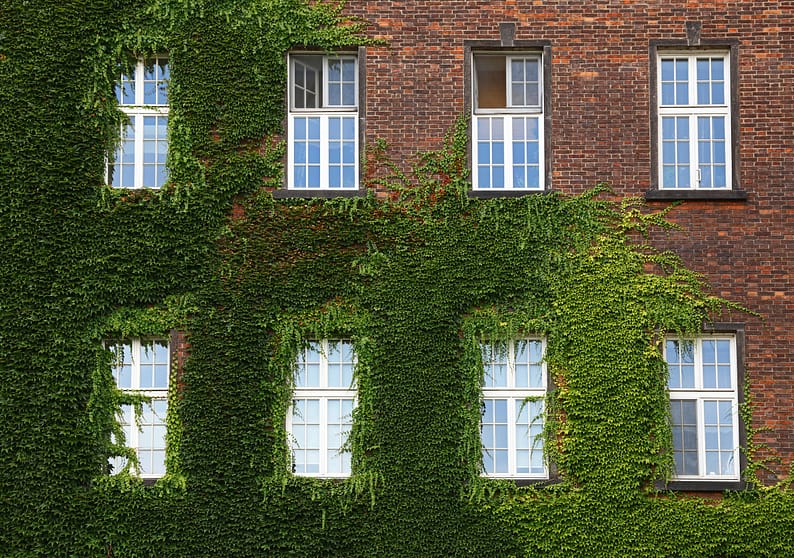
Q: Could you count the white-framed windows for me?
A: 8